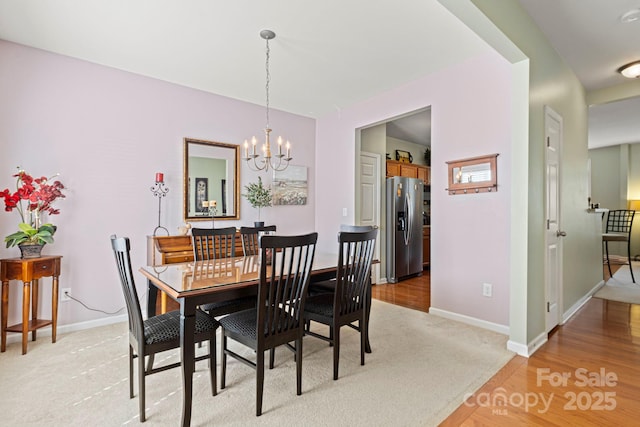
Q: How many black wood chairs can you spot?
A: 6